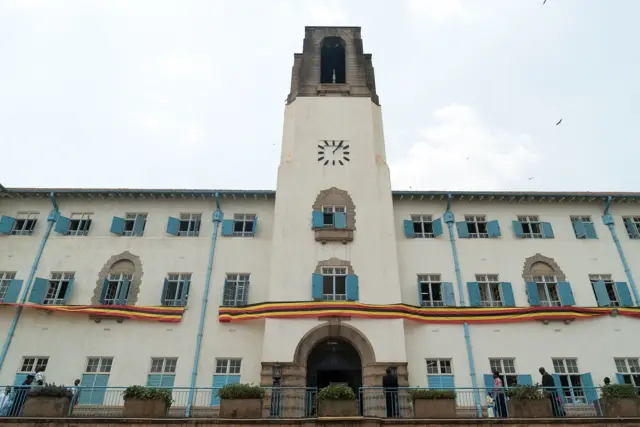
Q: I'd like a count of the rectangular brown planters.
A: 7